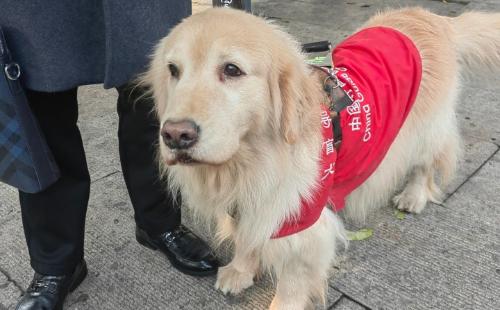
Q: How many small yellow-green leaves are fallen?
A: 2